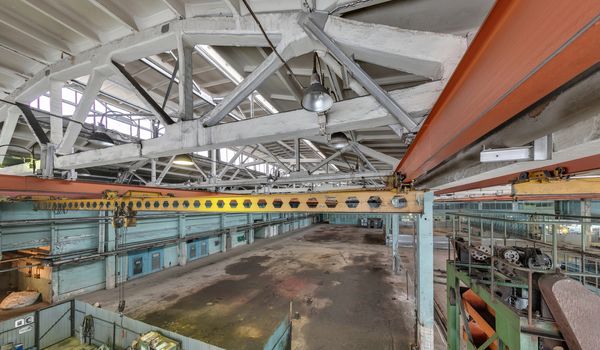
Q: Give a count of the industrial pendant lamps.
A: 4